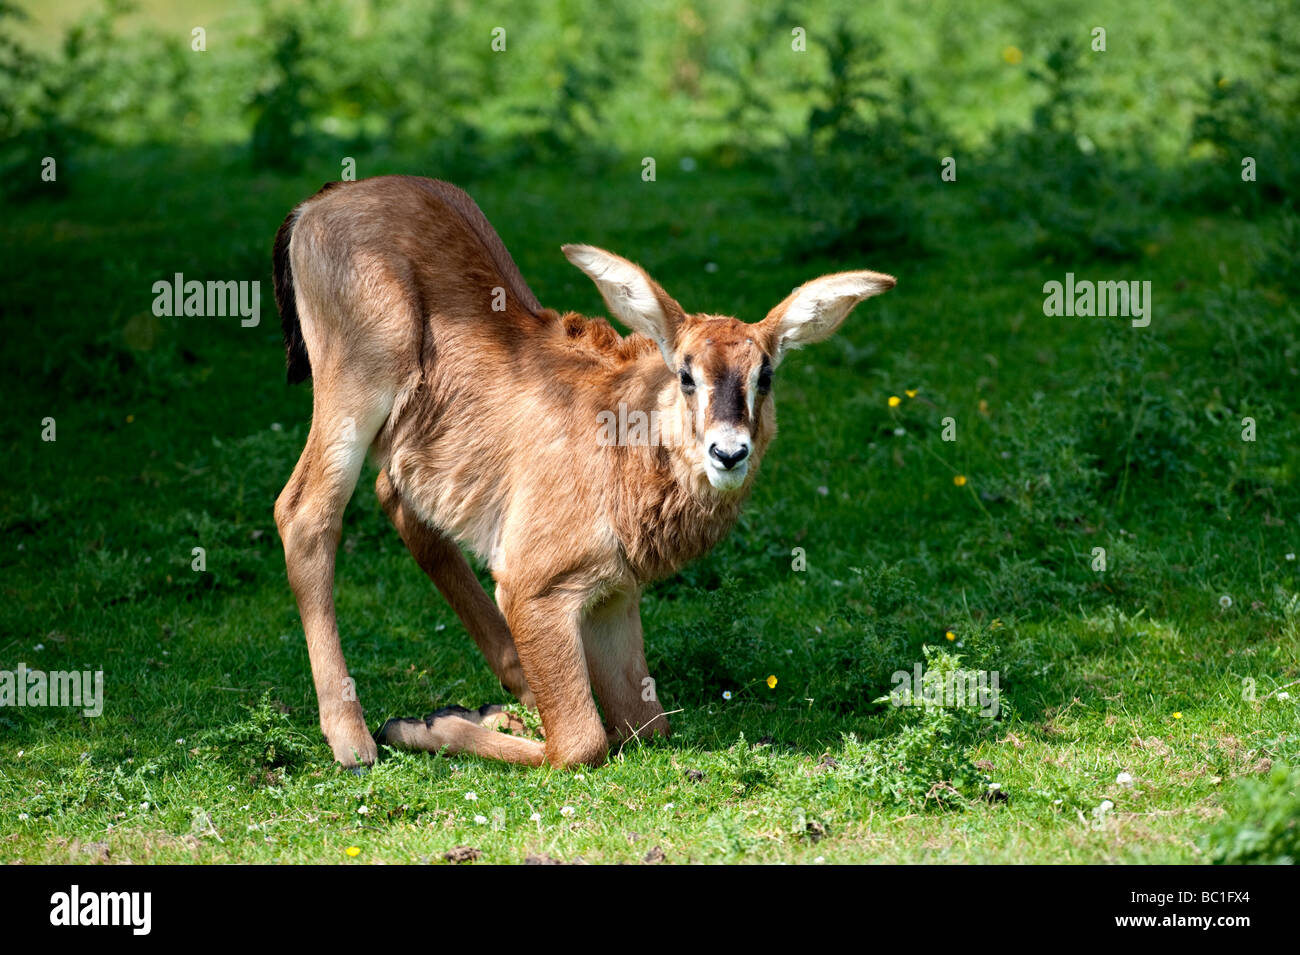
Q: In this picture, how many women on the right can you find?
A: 0